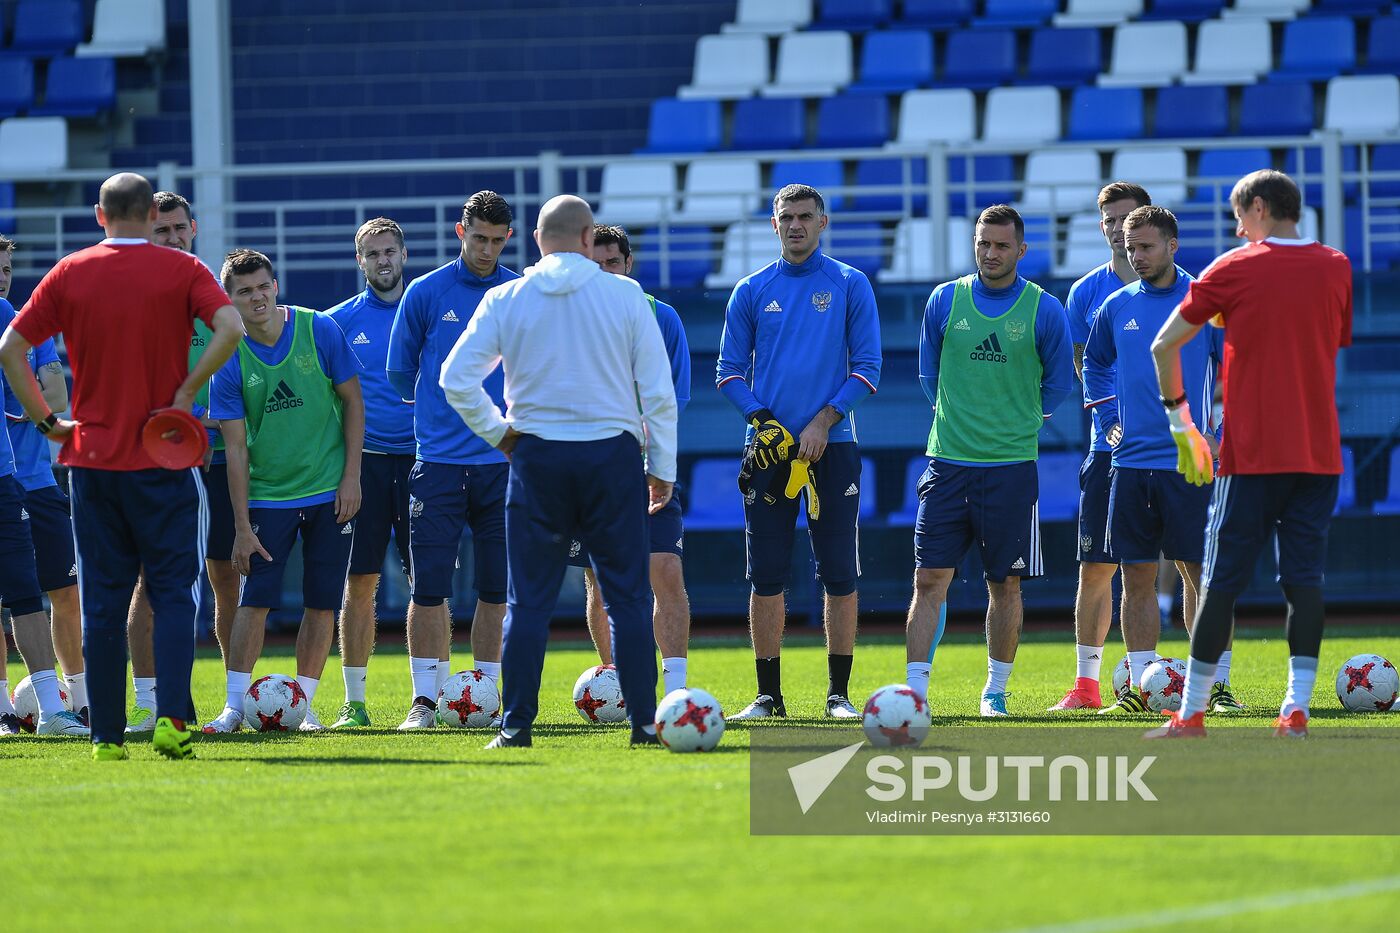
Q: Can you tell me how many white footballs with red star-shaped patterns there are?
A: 9